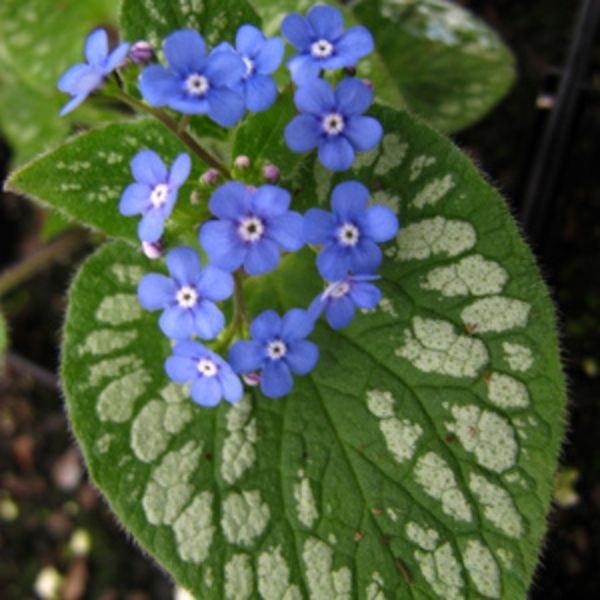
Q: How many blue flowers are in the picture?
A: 12